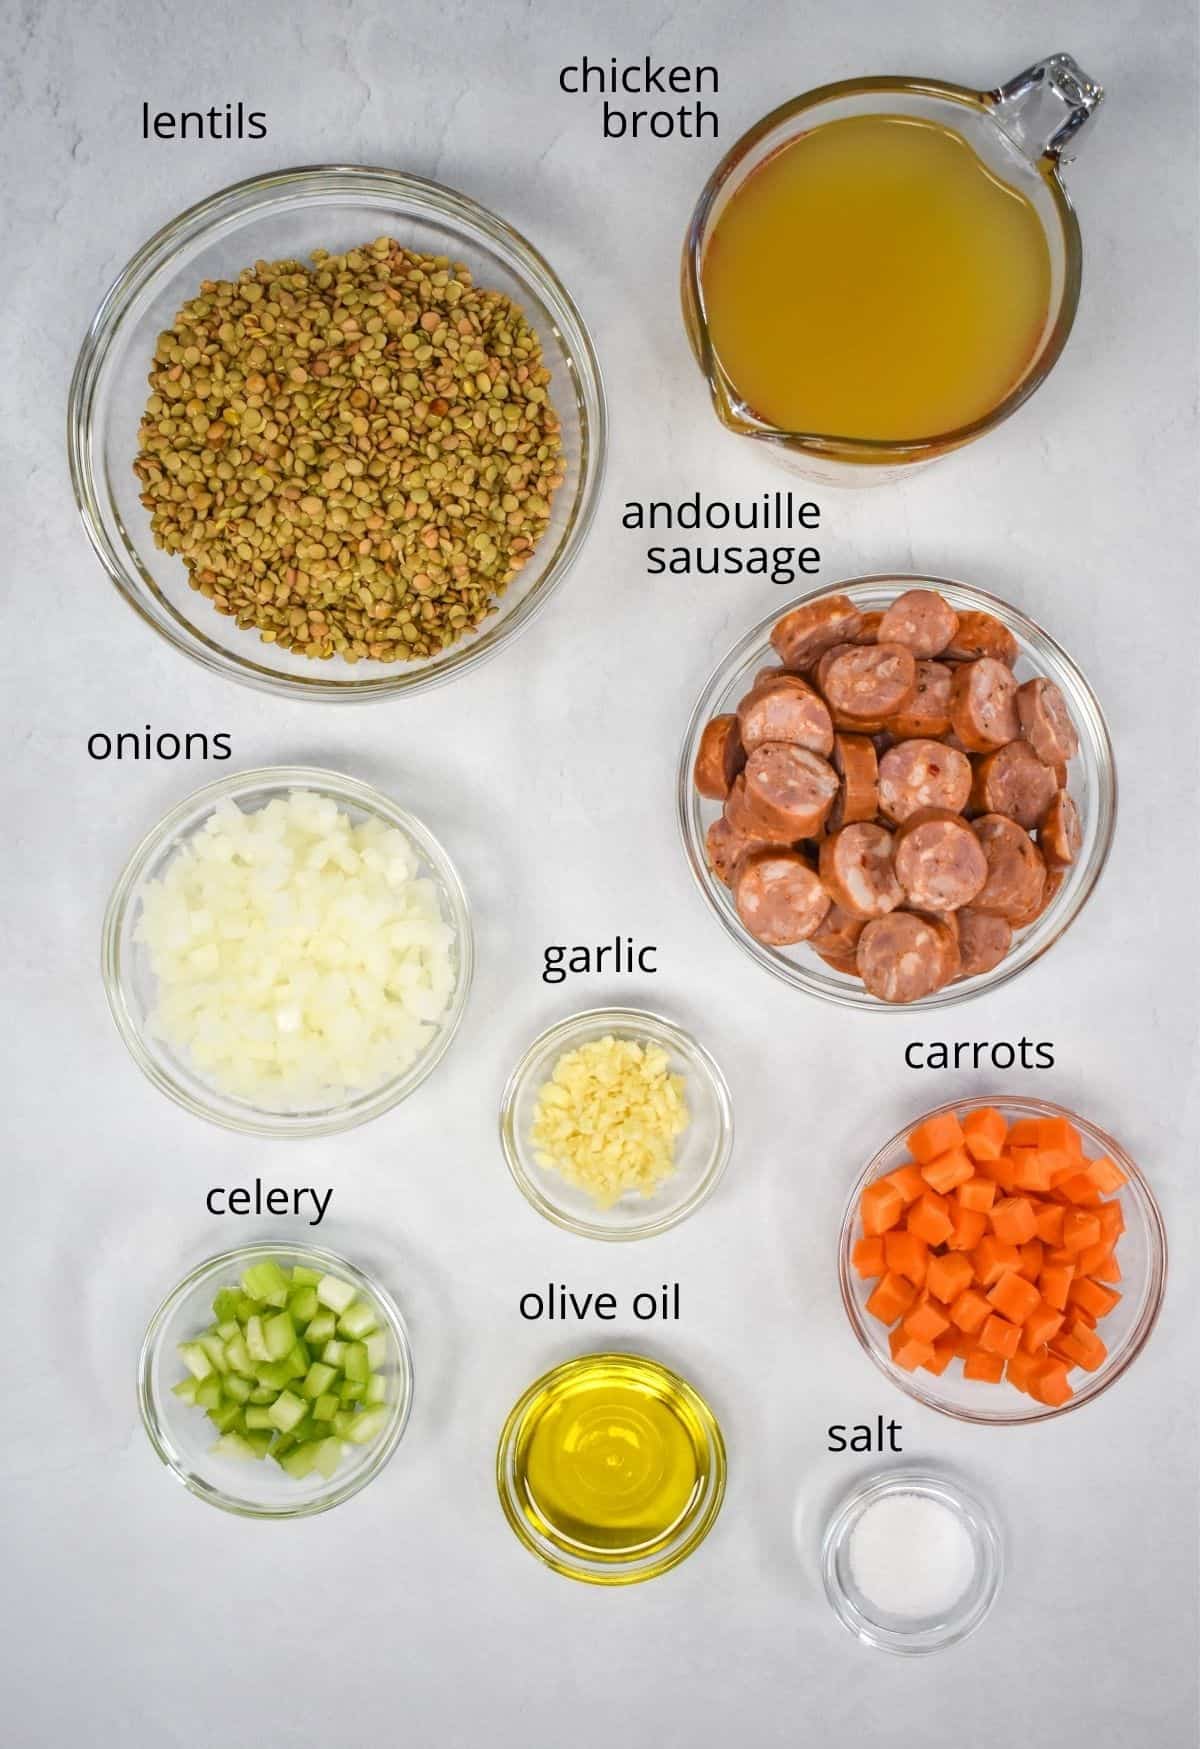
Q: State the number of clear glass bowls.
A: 8